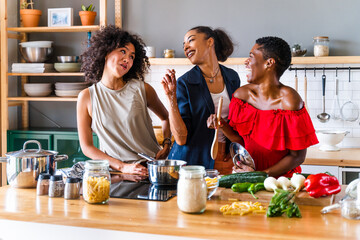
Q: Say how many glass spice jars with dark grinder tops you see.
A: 3